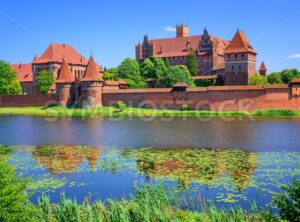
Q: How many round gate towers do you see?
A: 2